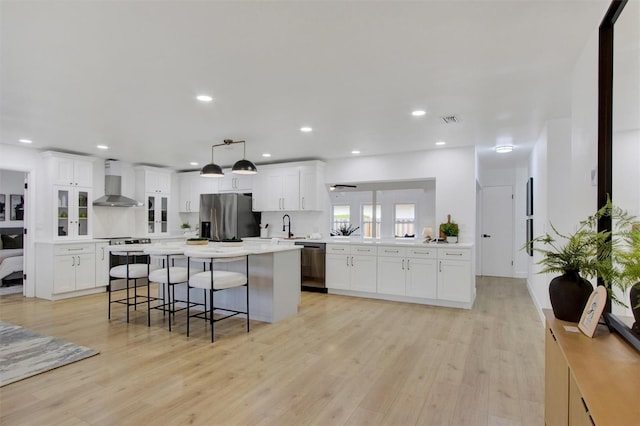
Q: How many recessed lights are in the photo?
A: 9